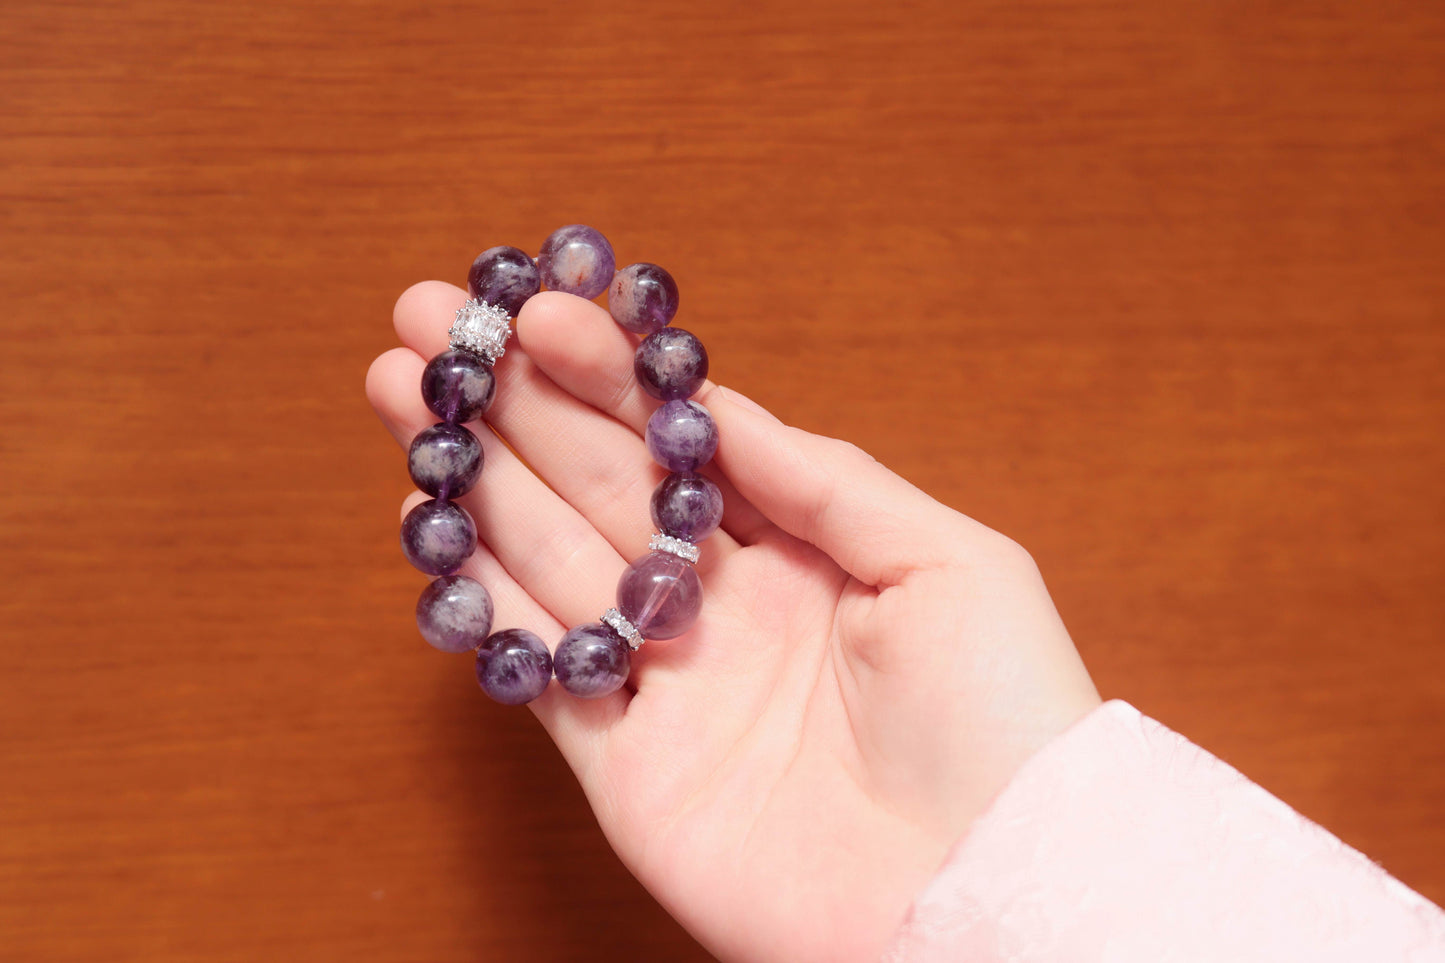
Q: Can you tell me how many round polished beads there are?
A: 13